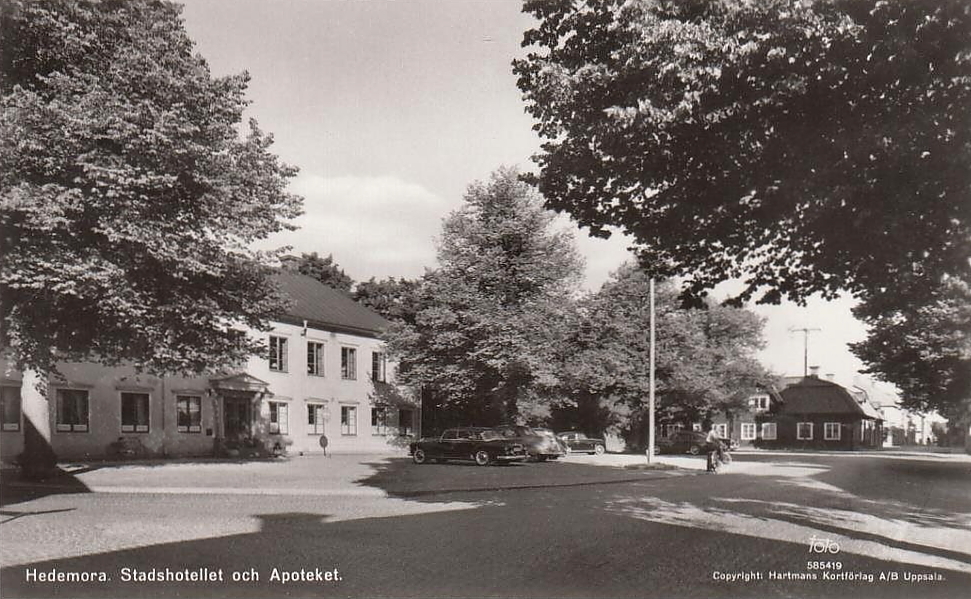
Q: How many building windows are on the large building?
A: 13